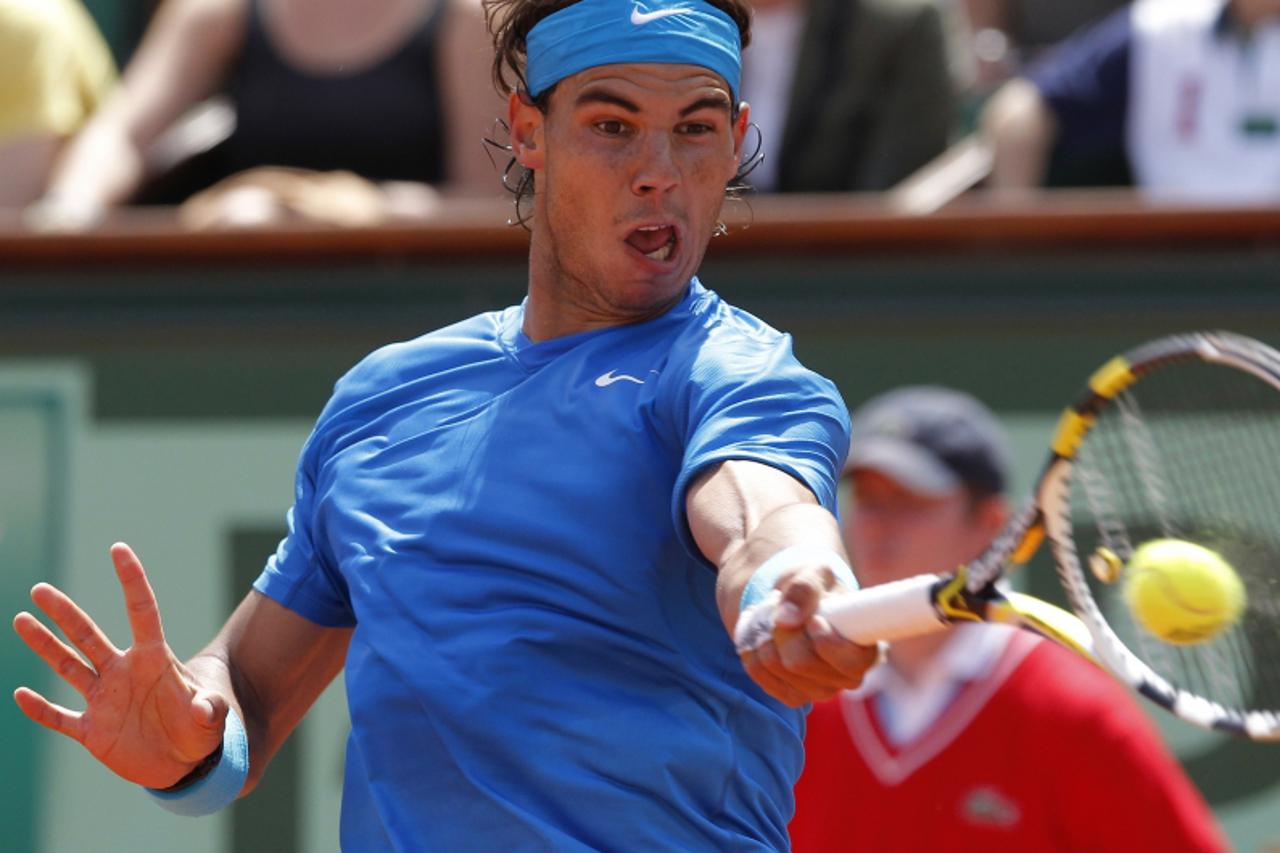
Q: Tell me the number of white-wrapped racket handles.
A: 1